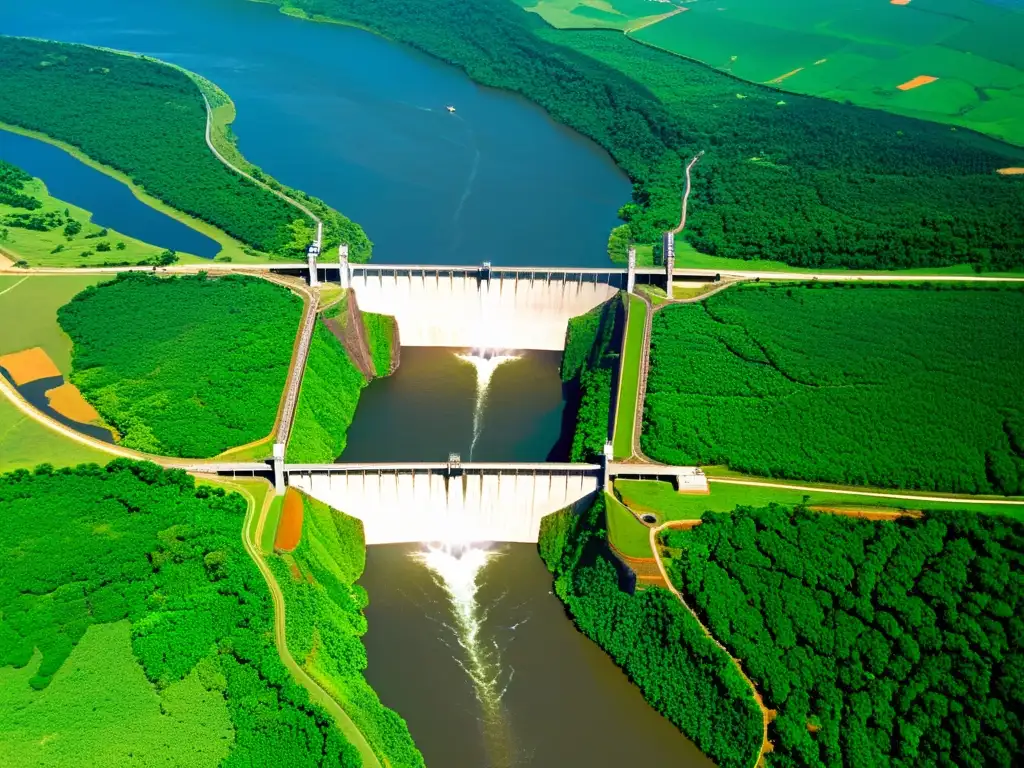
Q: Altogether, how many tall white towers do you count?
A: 6